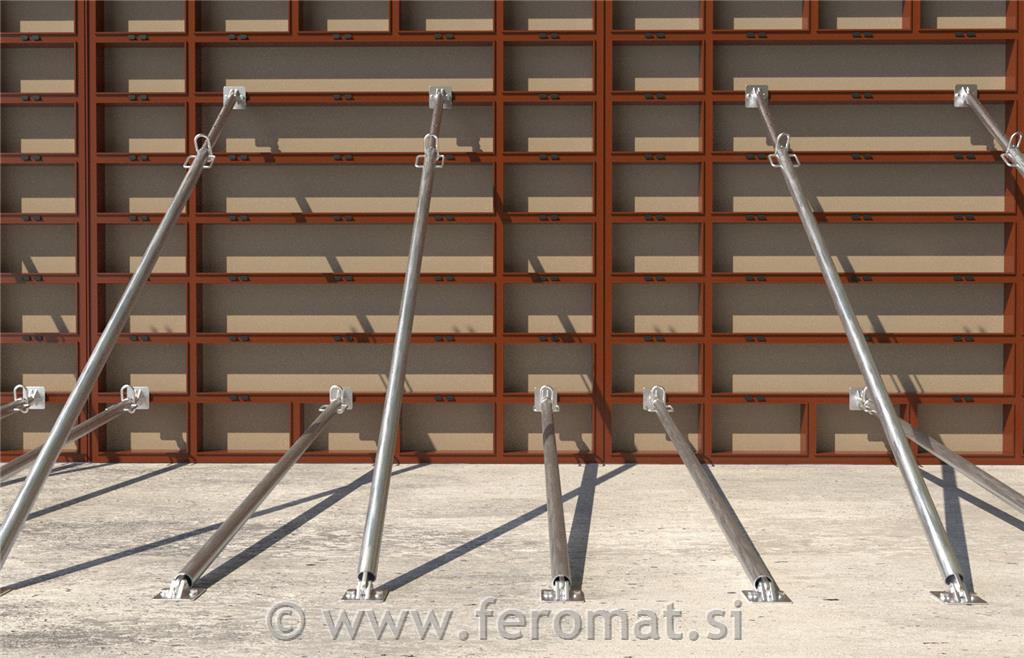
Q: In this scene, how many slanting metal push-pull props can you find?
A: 10